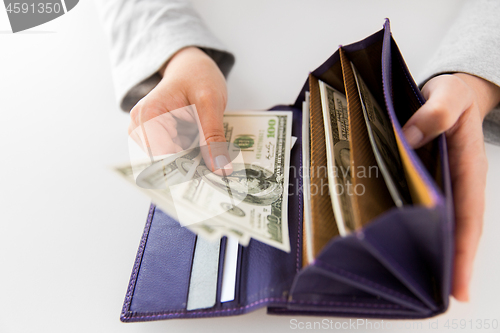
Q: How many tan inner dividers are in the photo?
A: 2